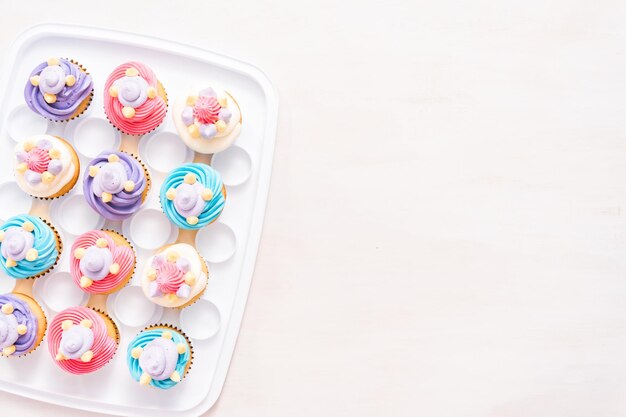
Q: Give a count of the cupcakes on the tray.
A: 12